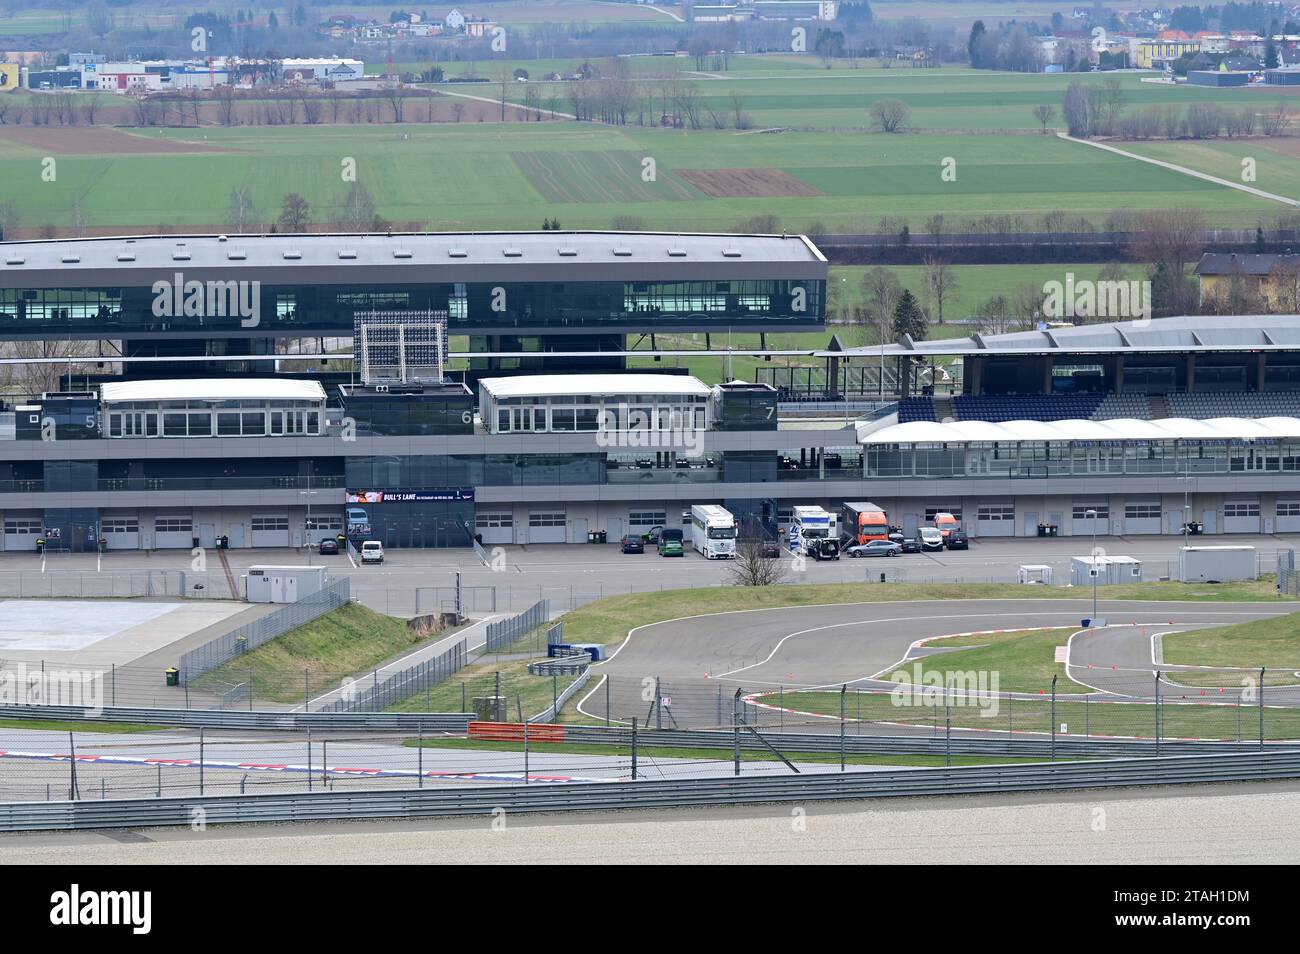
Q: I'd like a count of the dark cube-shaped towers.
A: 3